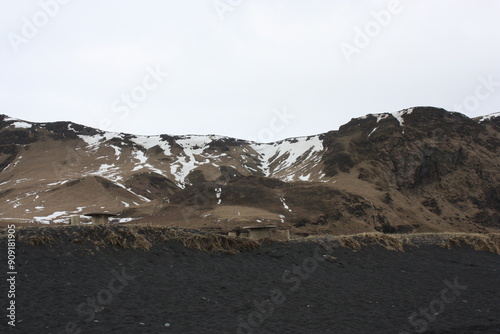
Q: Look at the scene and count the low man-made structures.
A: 2